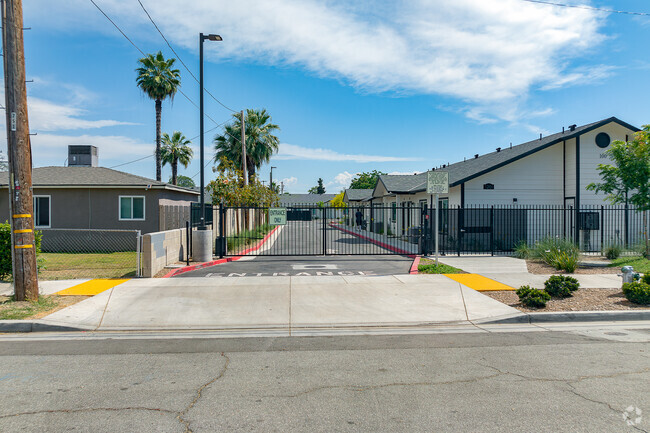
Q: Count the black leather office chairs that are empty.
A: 0